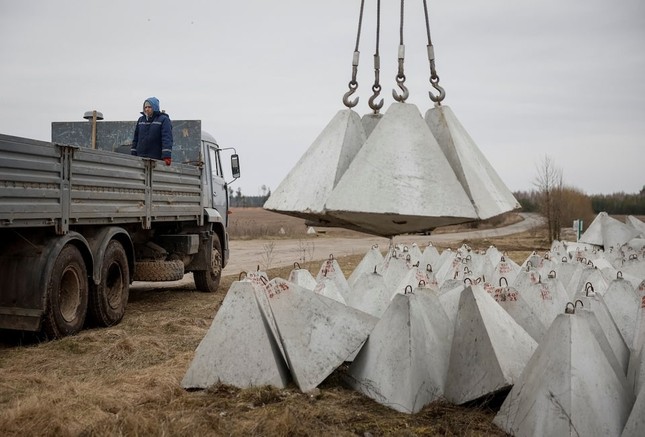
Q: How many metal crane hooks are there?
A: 4